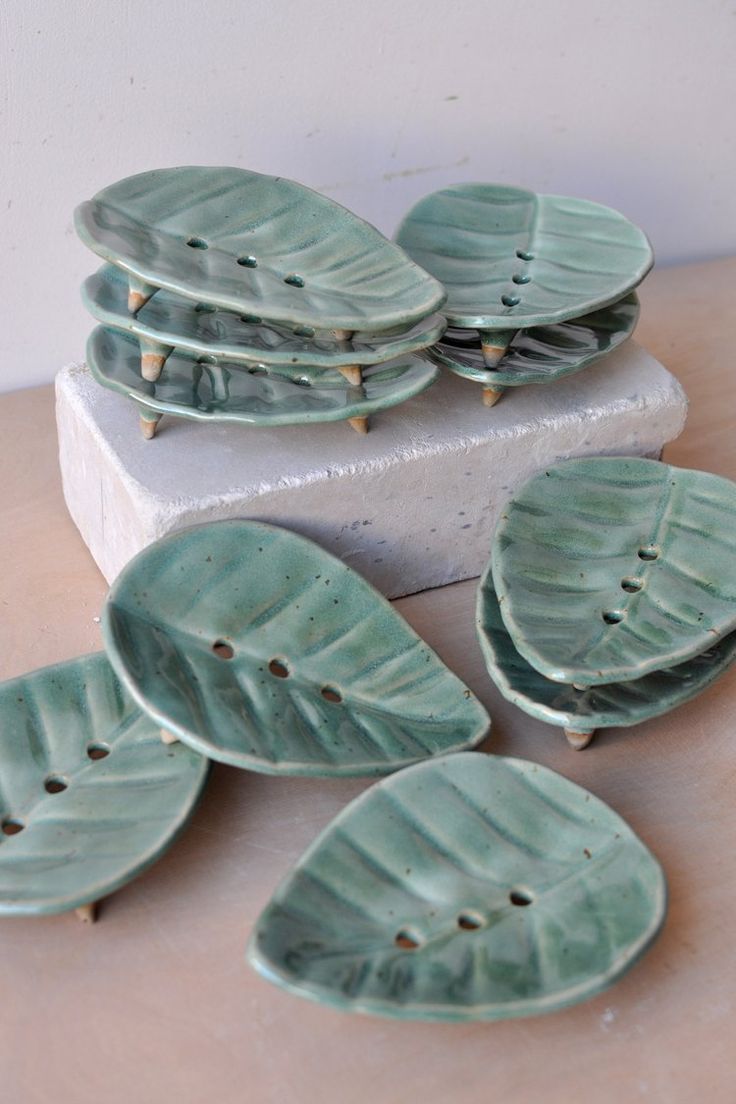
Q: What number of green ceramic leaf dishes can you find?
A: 10